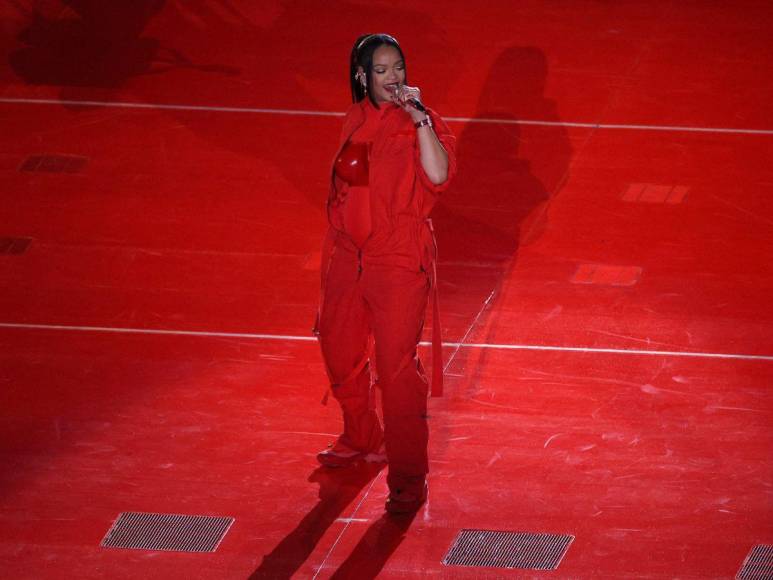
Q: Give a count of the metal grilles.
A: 3